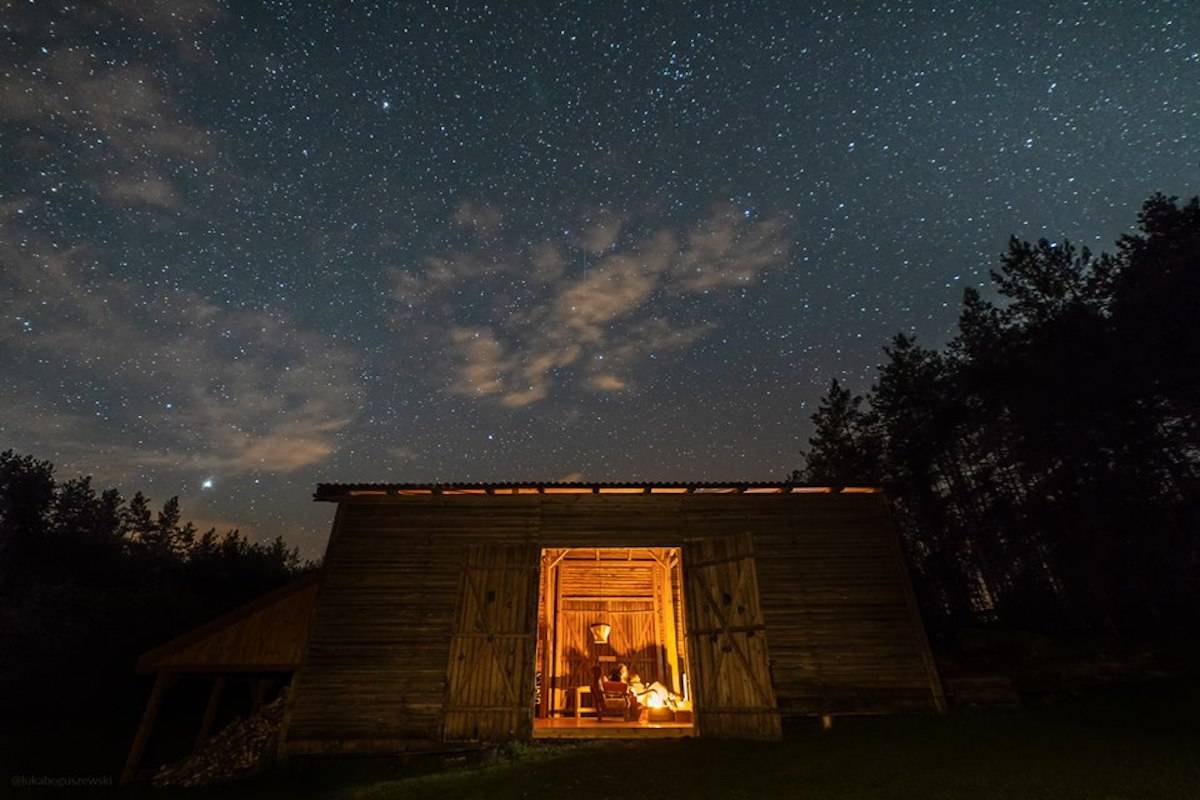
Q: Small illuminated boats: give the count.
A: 0